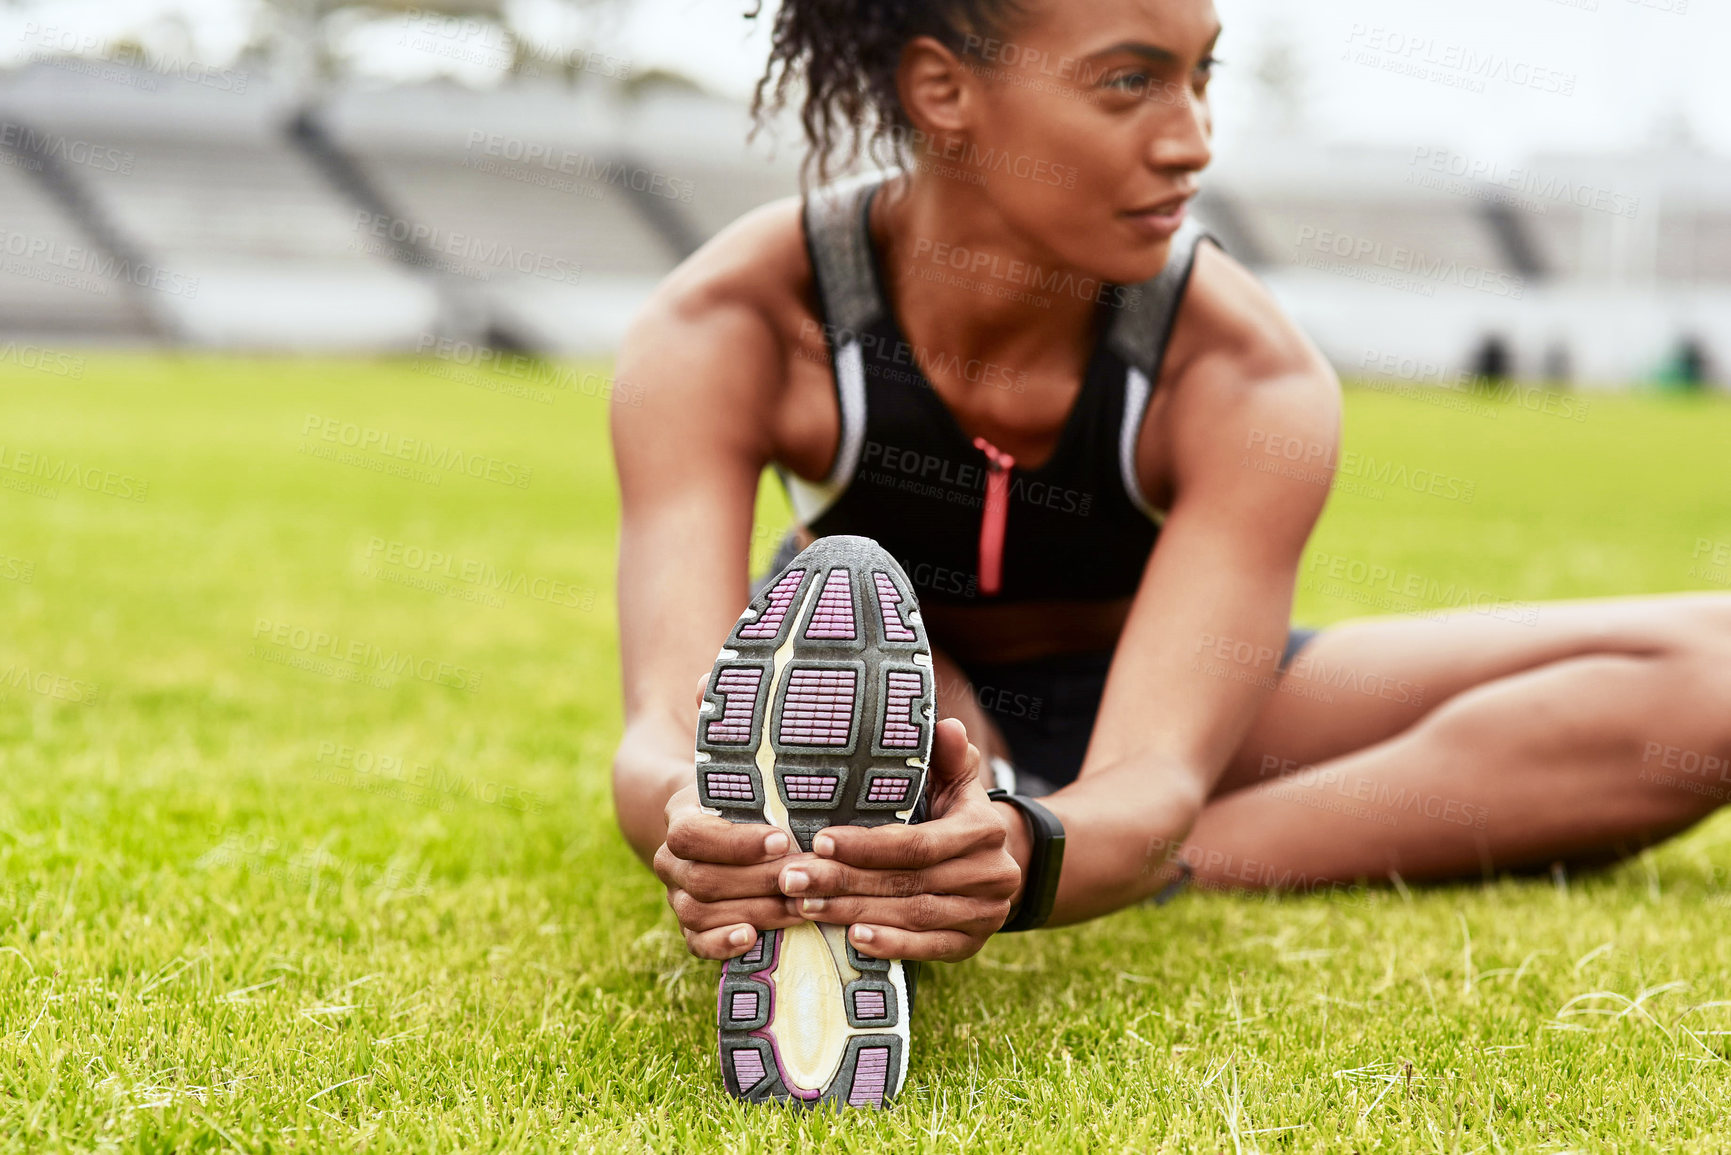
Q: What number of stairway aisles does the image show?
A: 5